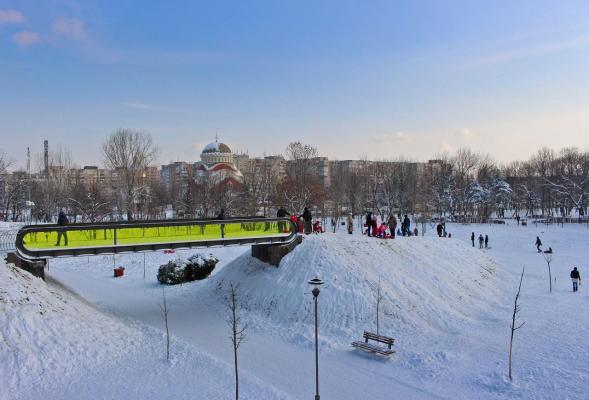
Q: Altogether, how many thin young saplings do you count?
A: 5